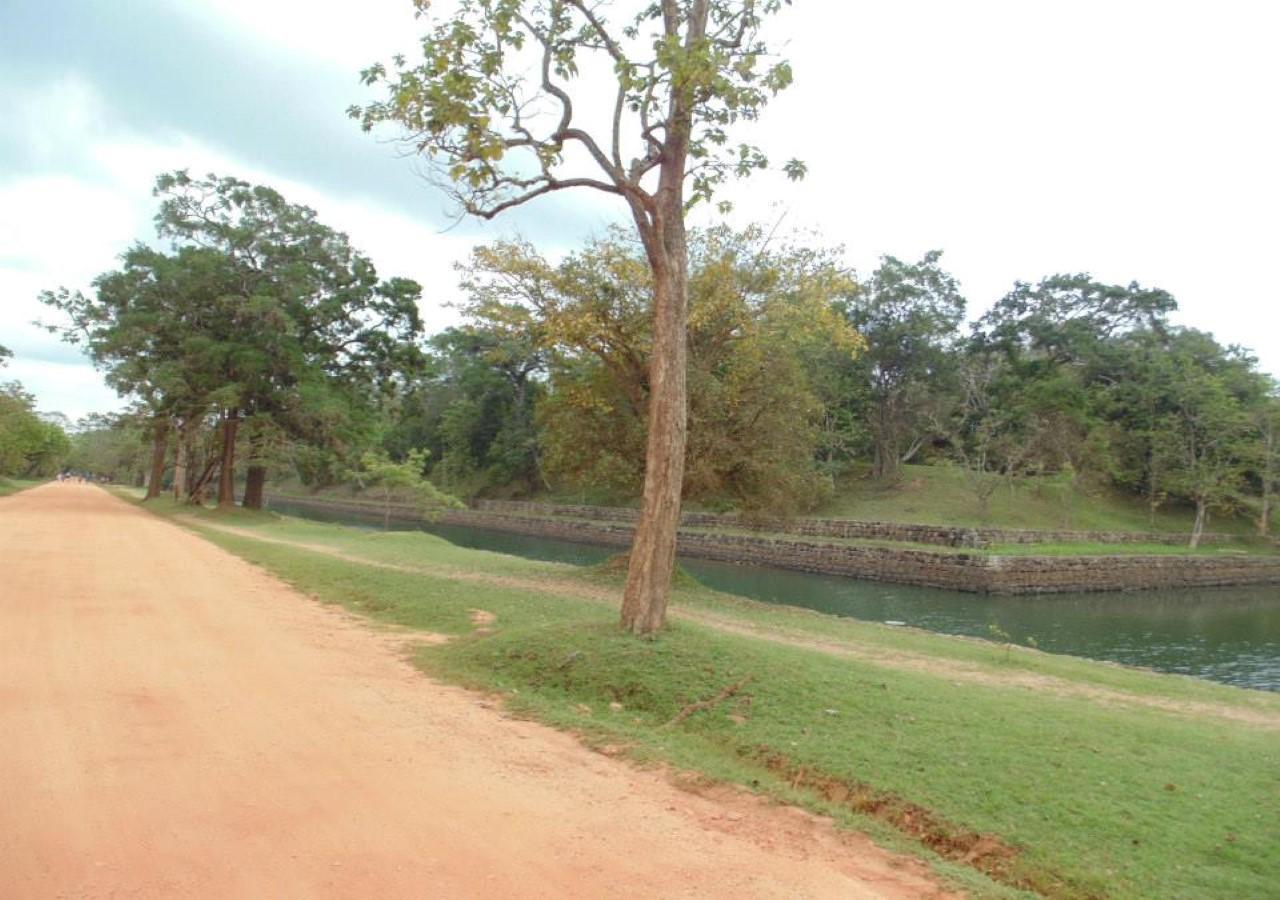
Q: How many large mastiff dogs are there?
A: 0